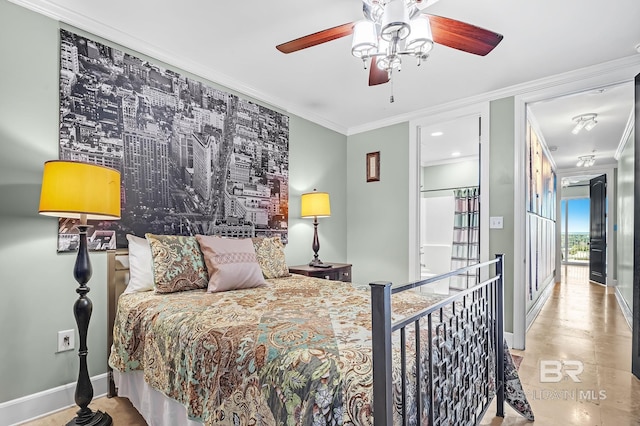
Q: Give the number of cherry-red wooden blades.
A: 3